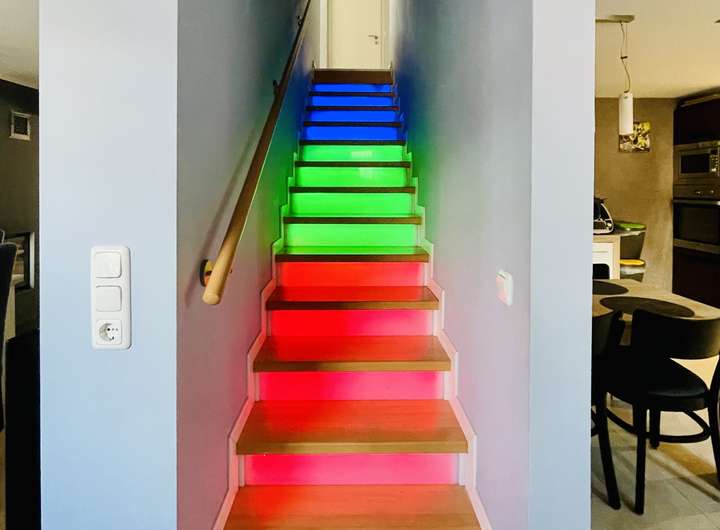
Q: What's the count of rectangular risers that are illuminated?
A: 12